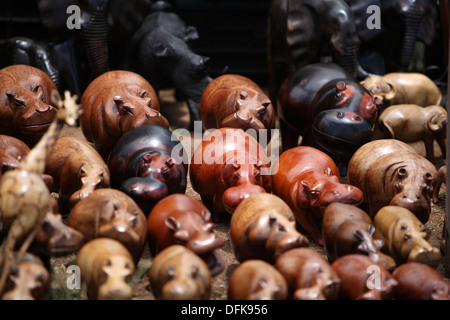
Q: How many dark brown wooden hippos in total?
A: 2